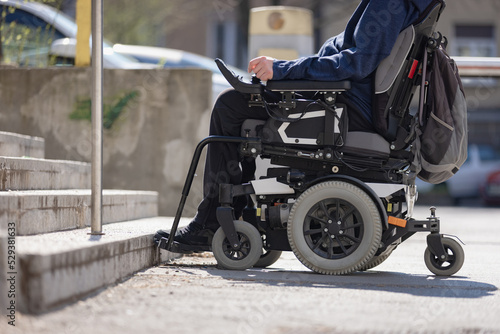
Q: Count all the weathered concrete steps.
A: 4